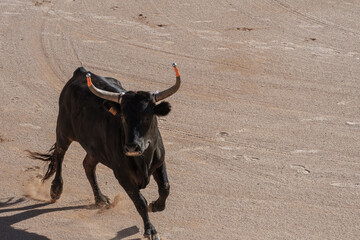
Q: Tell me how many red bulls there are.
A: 0